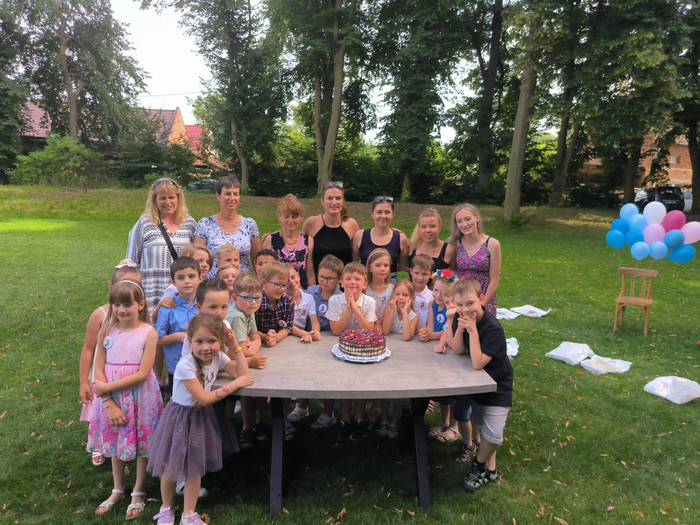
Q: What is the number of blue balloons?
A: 9